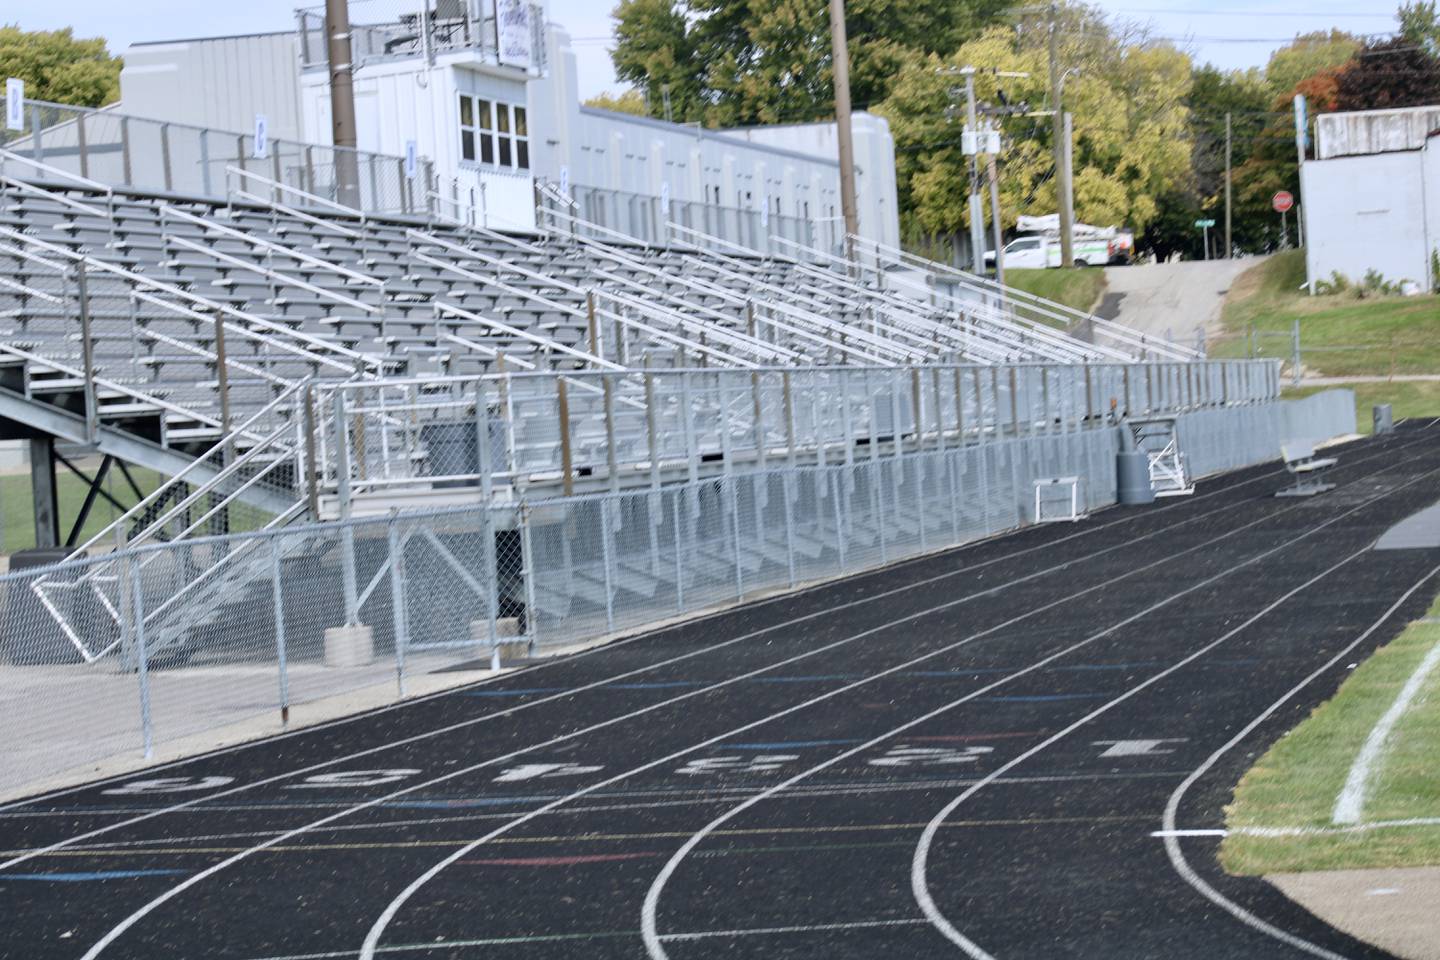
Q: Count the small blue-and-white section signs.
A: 6